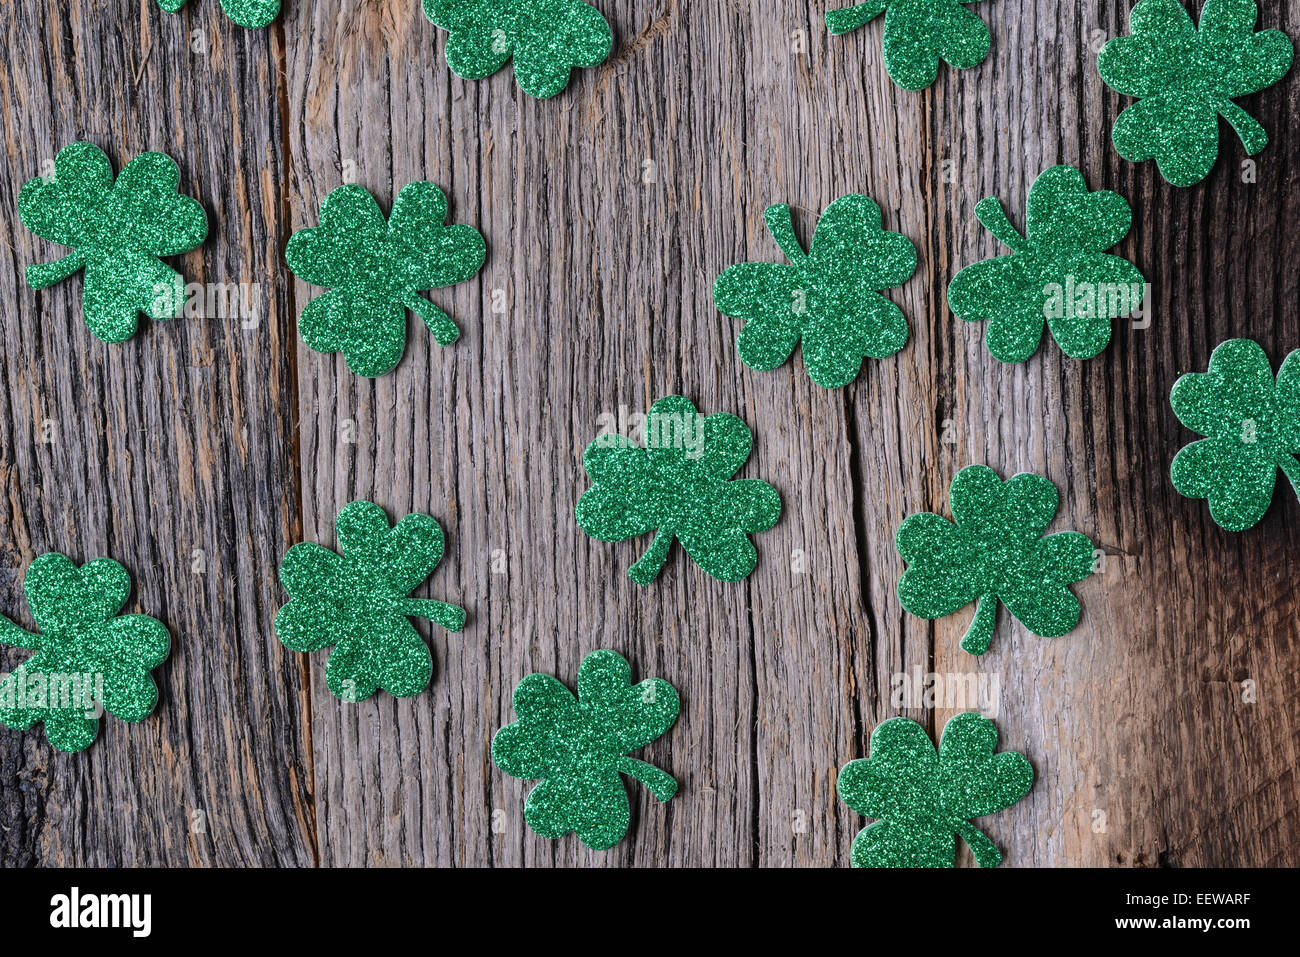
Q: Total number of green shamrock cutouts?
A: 15